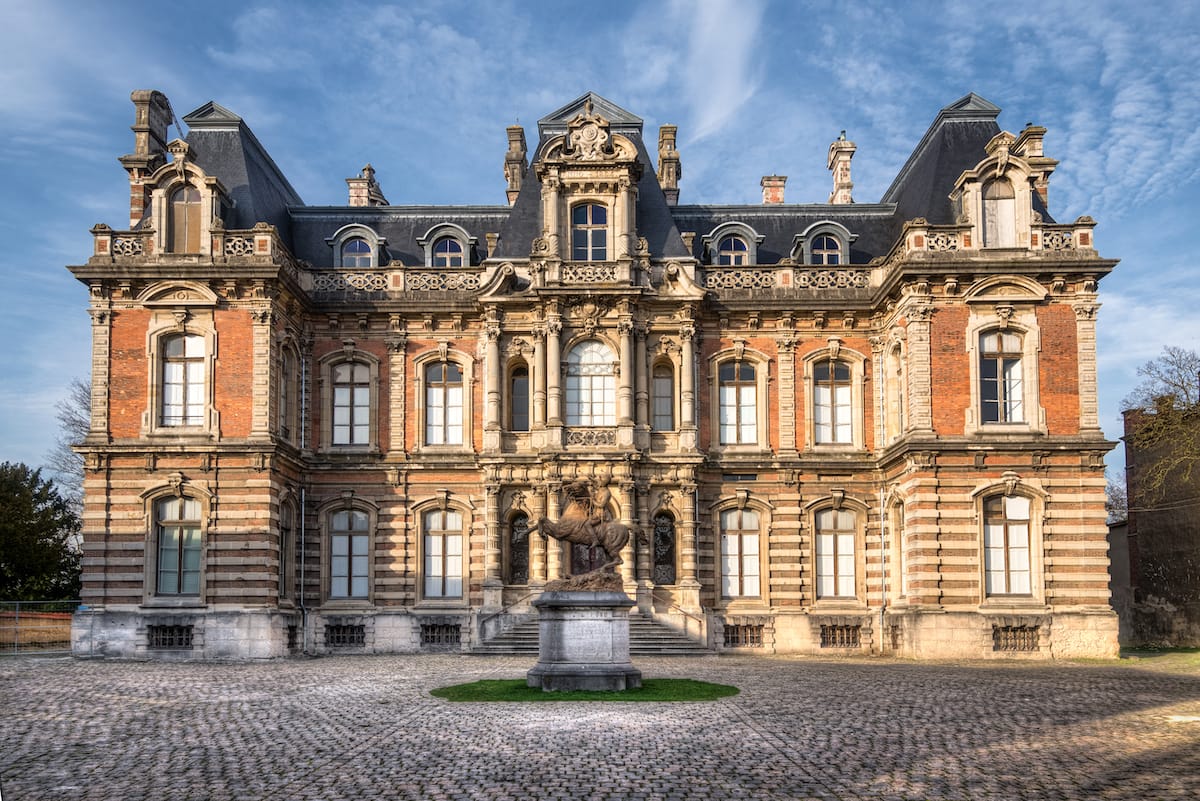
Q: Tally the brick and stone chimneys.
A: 7